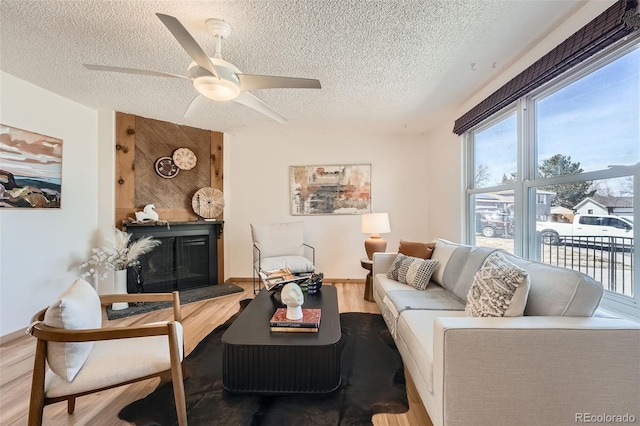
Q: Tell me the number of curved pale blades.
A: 5